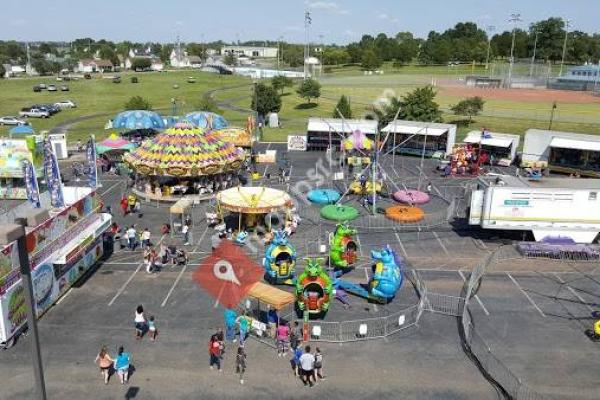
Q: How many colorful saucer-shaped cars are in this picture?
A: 4